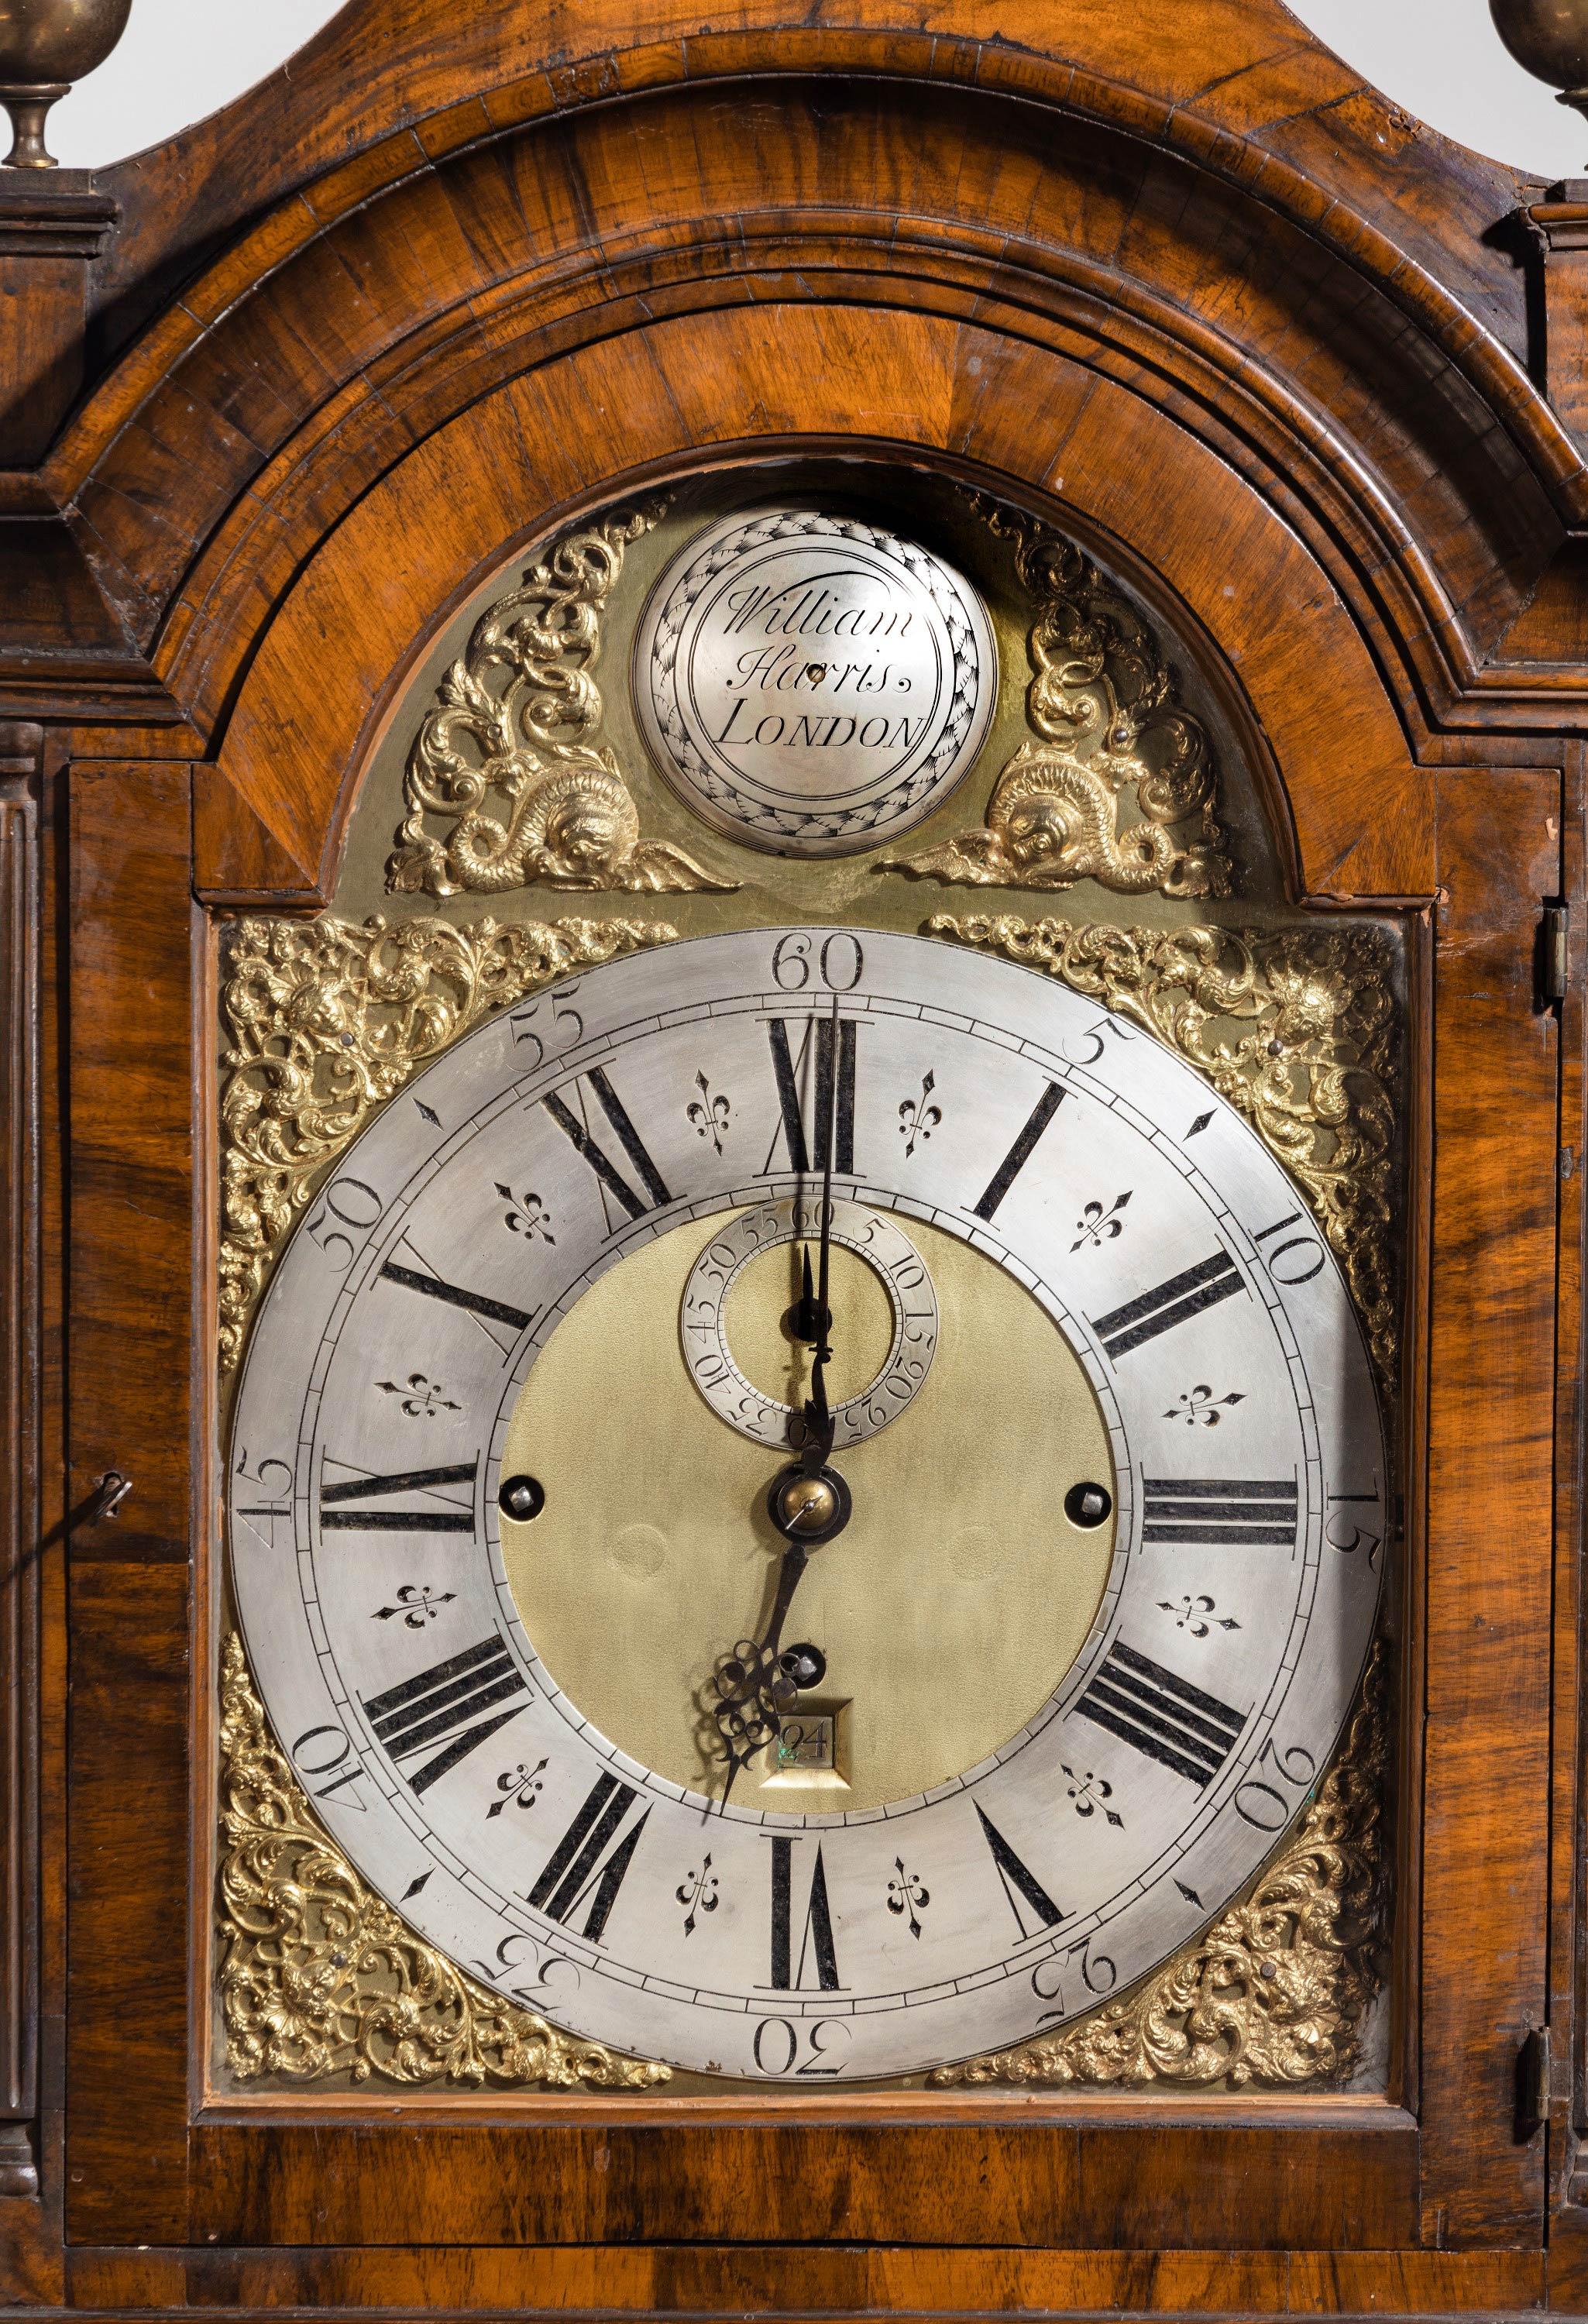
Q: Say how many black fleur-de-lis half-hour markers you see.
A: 12